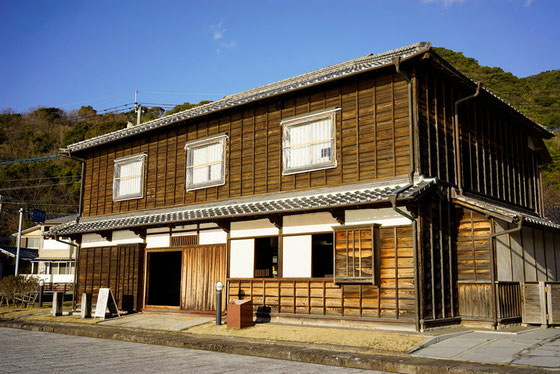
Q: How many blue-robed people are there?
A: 0